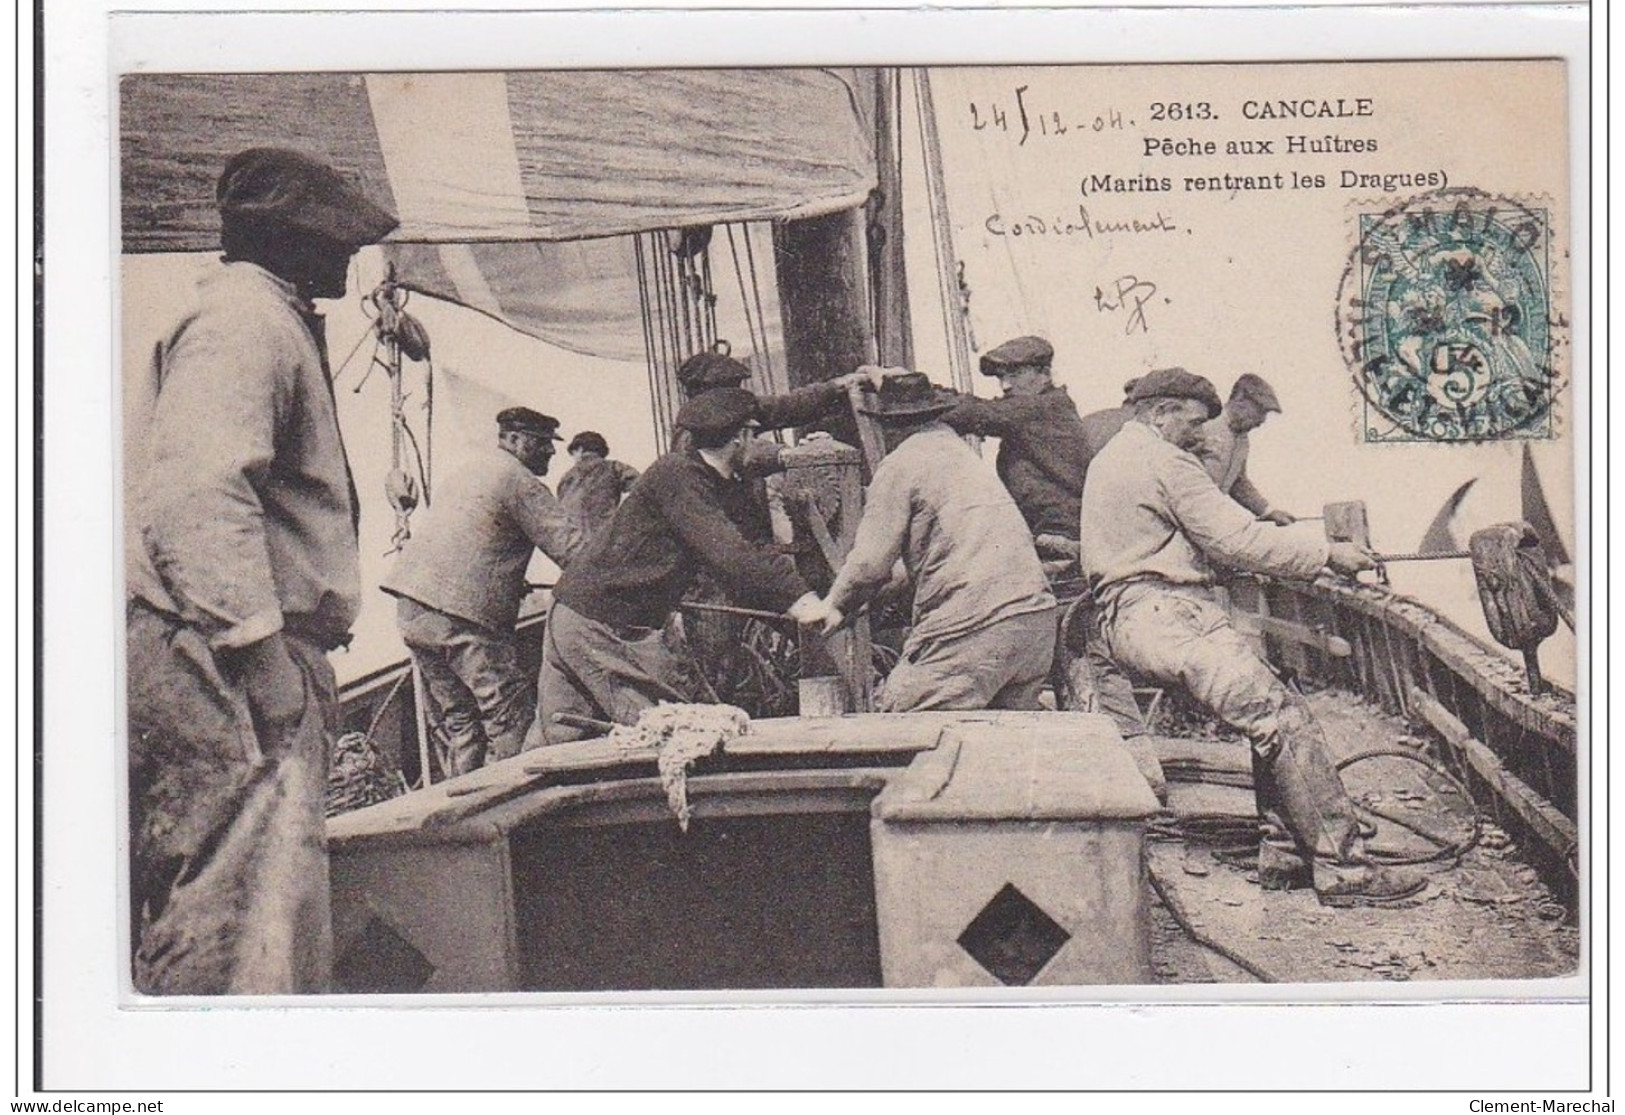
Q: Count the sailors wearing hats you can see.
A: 10